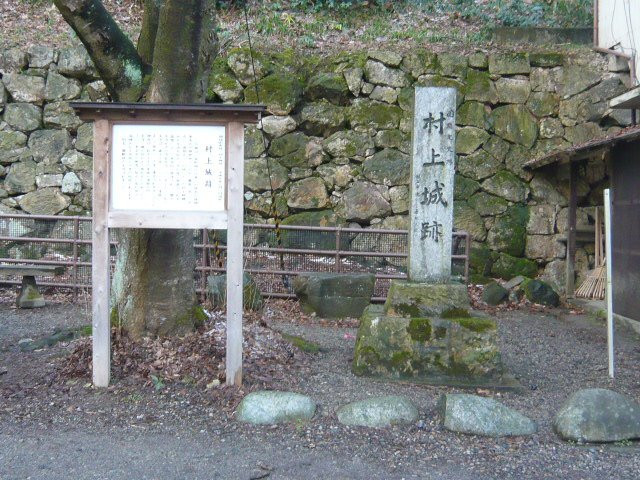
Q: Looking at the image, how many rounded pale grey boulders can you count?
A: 4